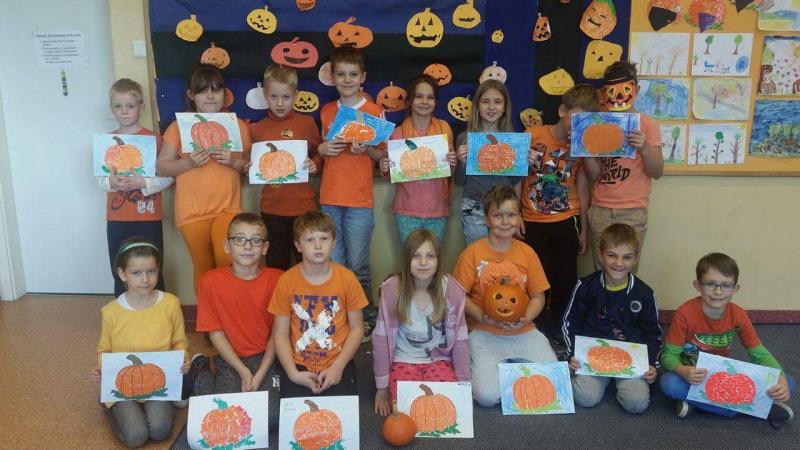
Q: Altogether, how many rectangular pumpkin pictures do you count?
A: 14